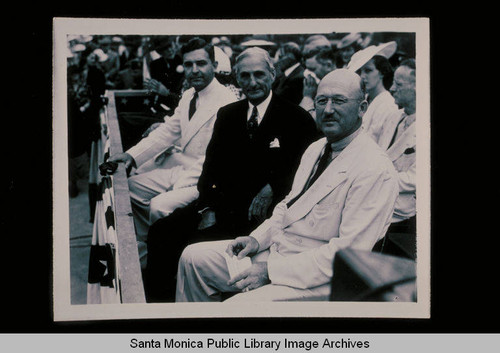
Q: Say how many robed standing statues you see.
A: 0